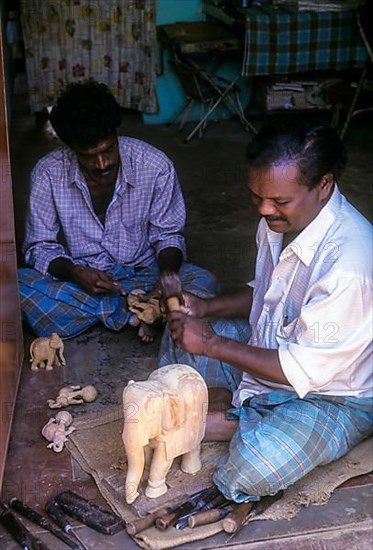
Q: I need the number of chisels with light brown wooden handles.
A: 4